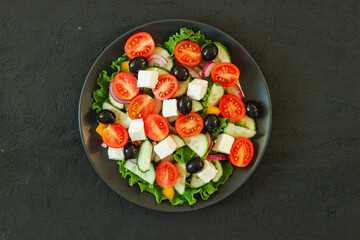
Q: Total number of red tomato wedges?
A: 12